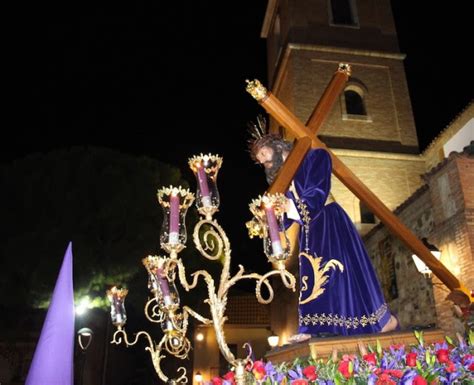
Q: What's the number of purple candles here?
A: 5